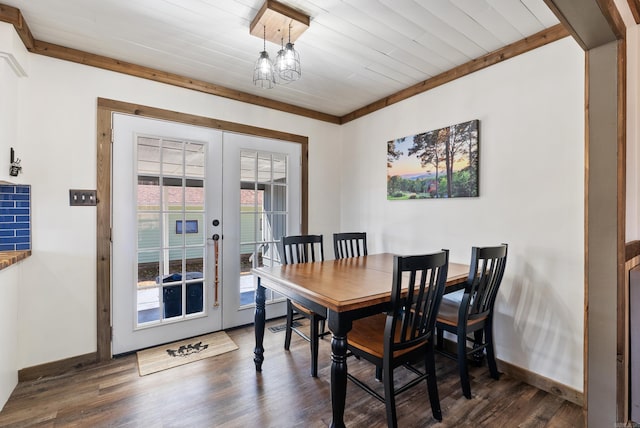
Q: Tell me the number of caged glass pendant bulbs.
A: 3